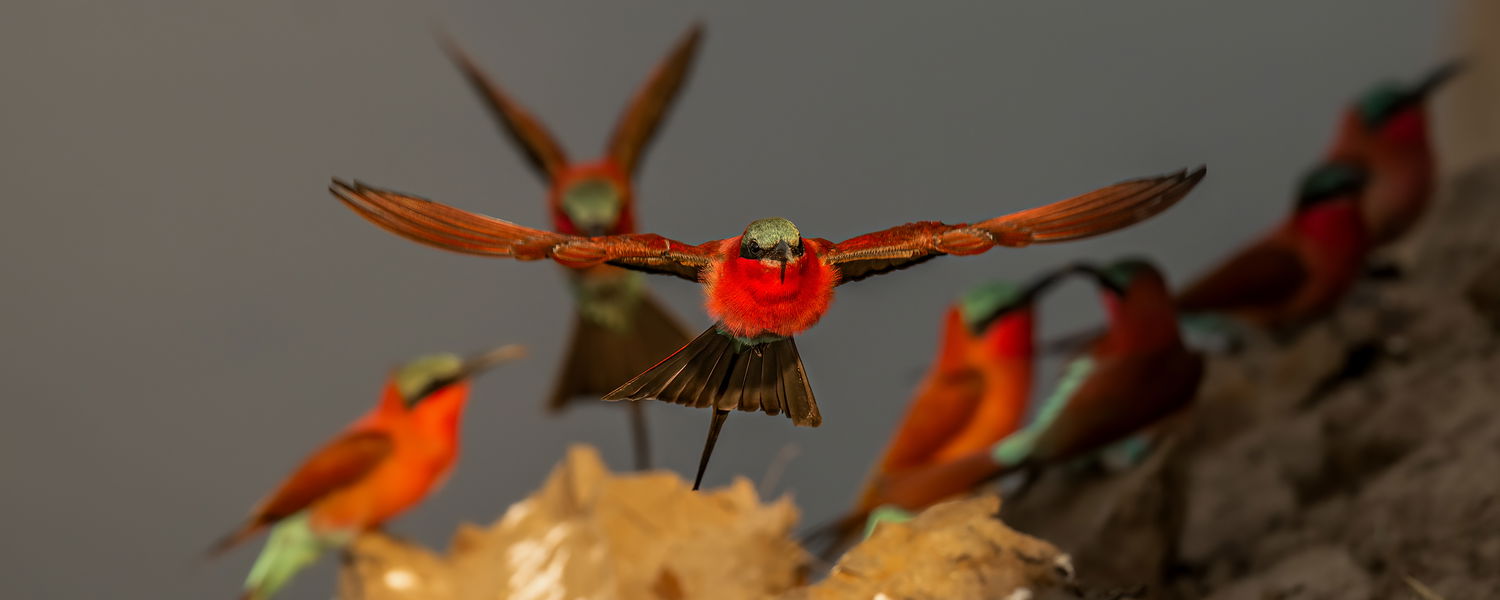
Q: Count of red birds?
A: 7